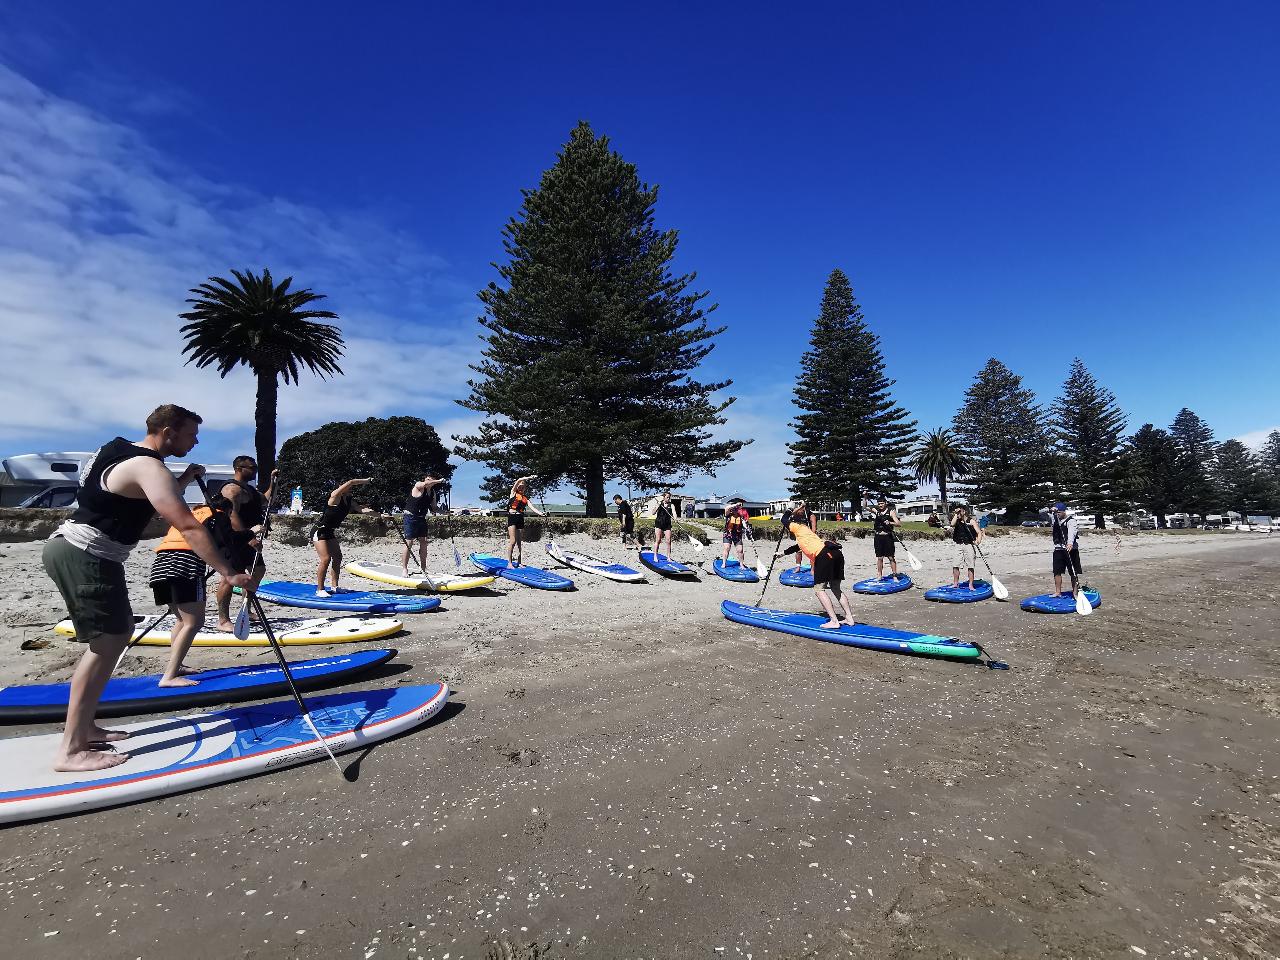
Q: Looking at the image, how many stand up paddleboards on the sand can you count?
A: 14